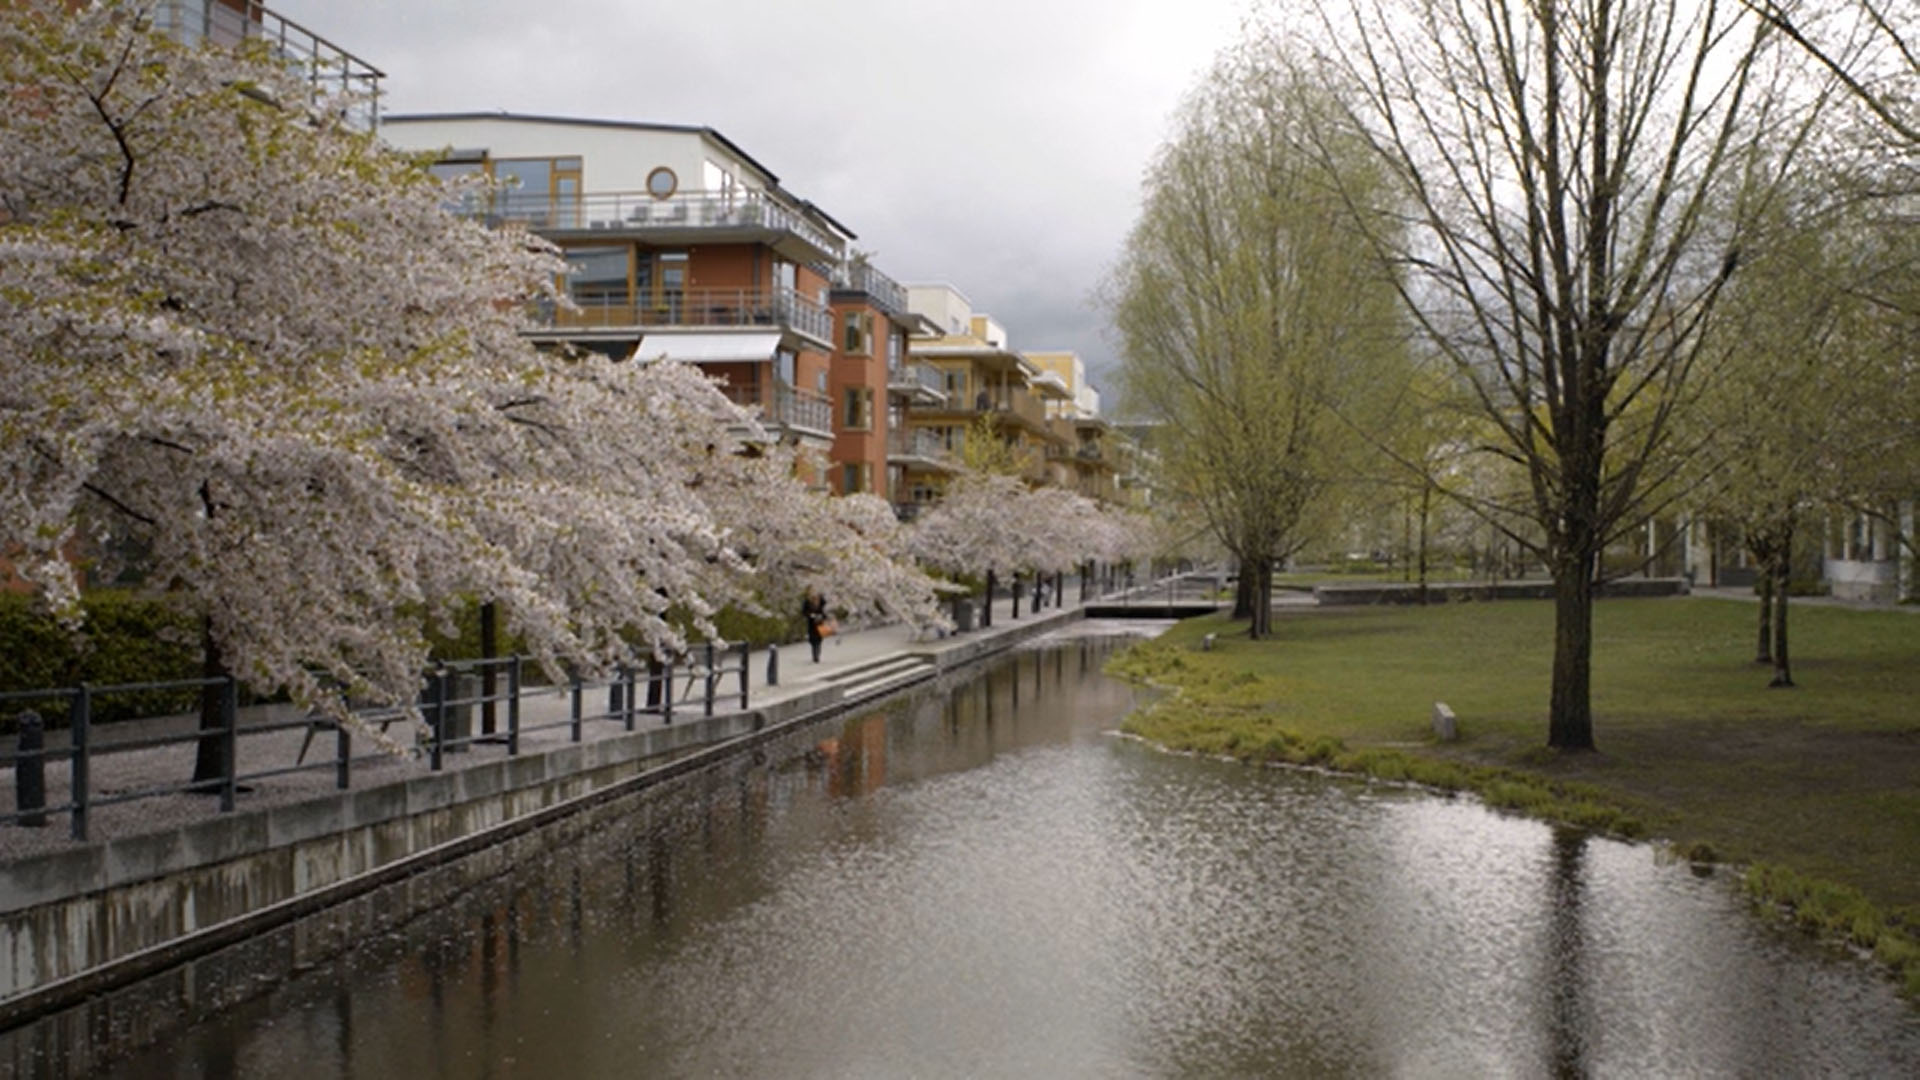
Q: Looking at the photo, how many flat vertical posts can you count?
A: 10